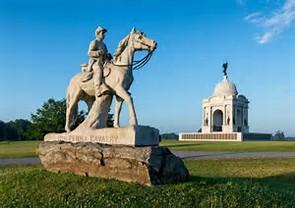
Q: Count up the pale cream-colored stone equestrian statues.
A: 1